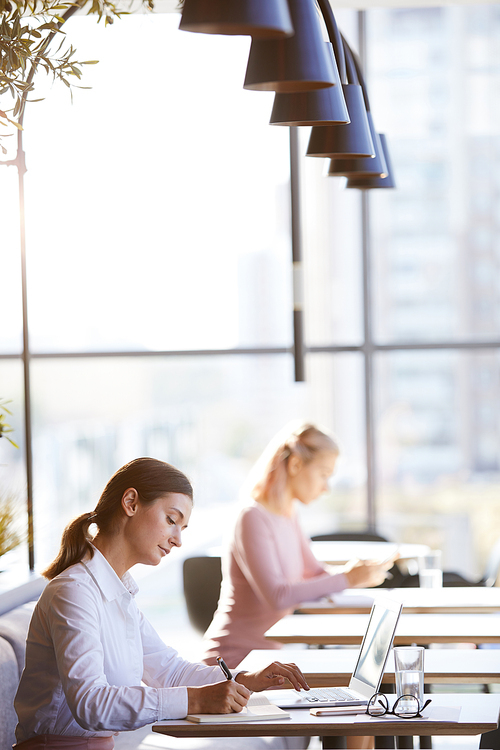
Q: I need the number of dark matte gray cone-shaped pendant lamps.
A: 6